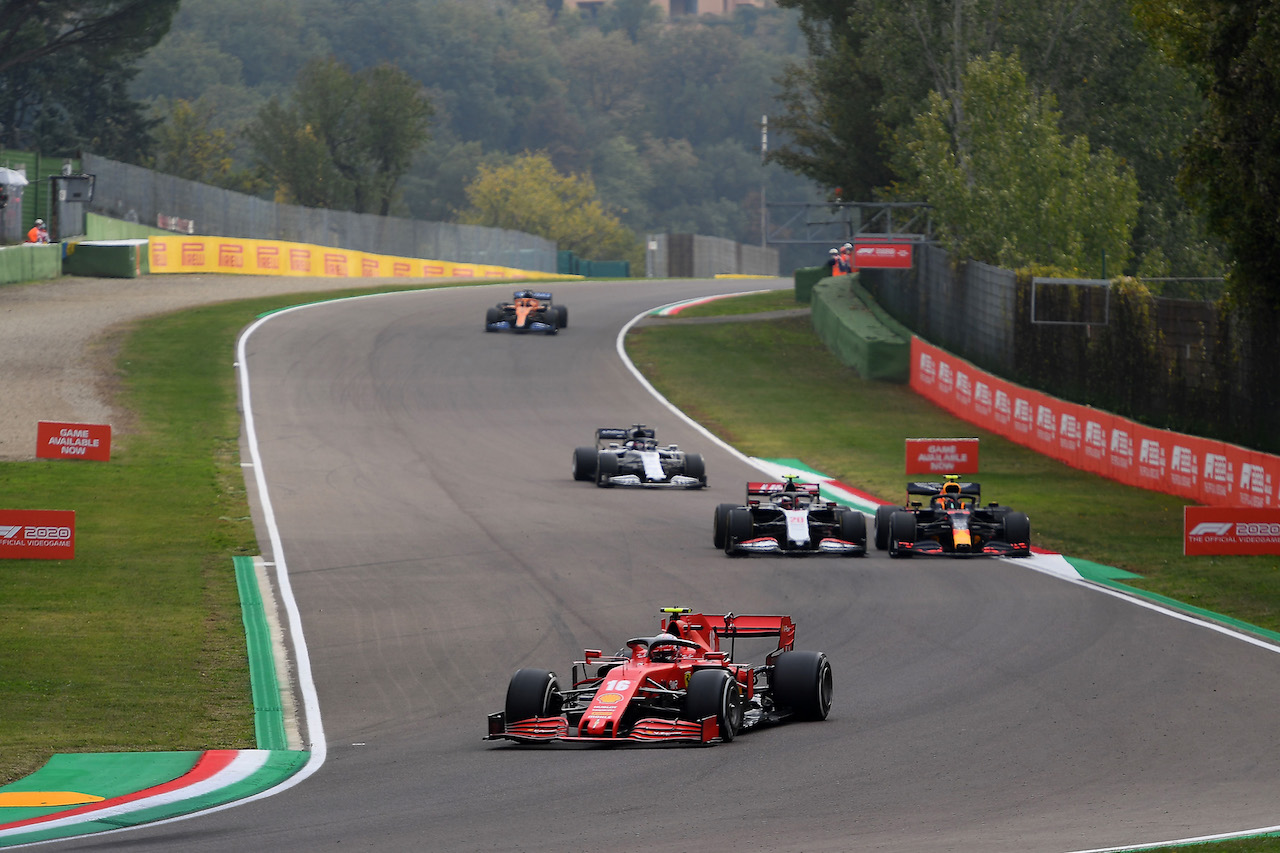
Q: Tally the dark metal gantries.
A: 1